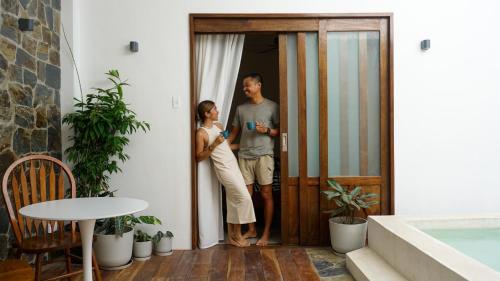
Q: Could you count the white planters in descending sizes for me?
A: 3